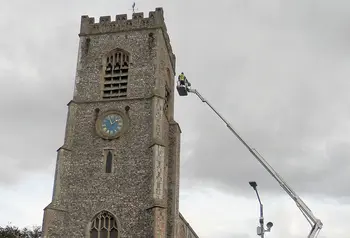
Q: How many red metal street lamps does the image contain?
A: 0